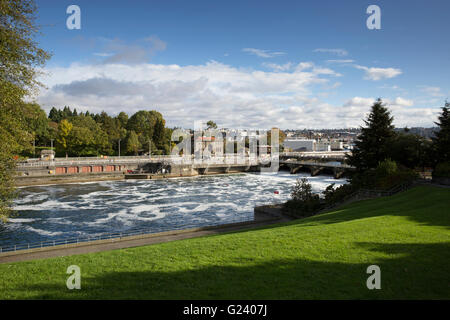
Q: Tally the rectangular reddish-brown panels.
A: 5